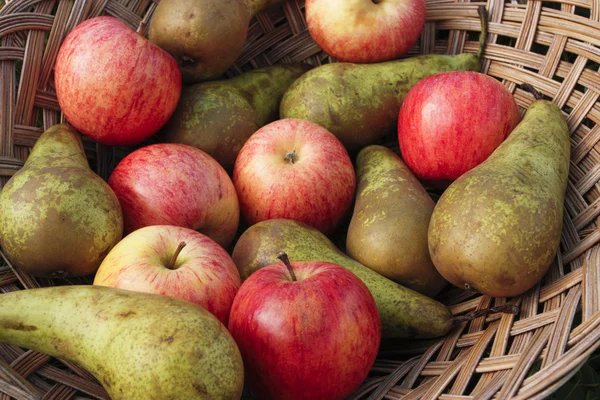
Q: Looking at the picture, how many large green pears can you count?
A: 8